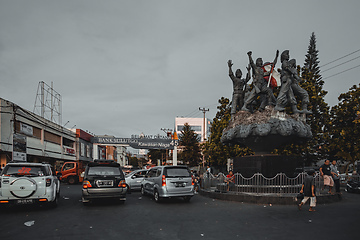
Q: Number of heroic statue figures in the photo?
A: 5